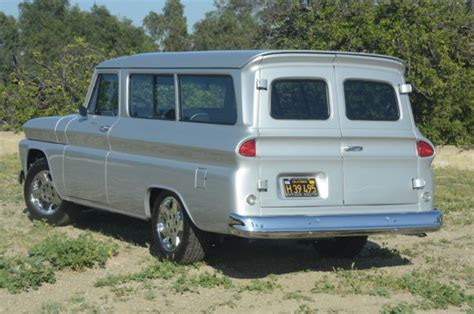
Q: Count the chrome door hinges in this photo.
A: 4